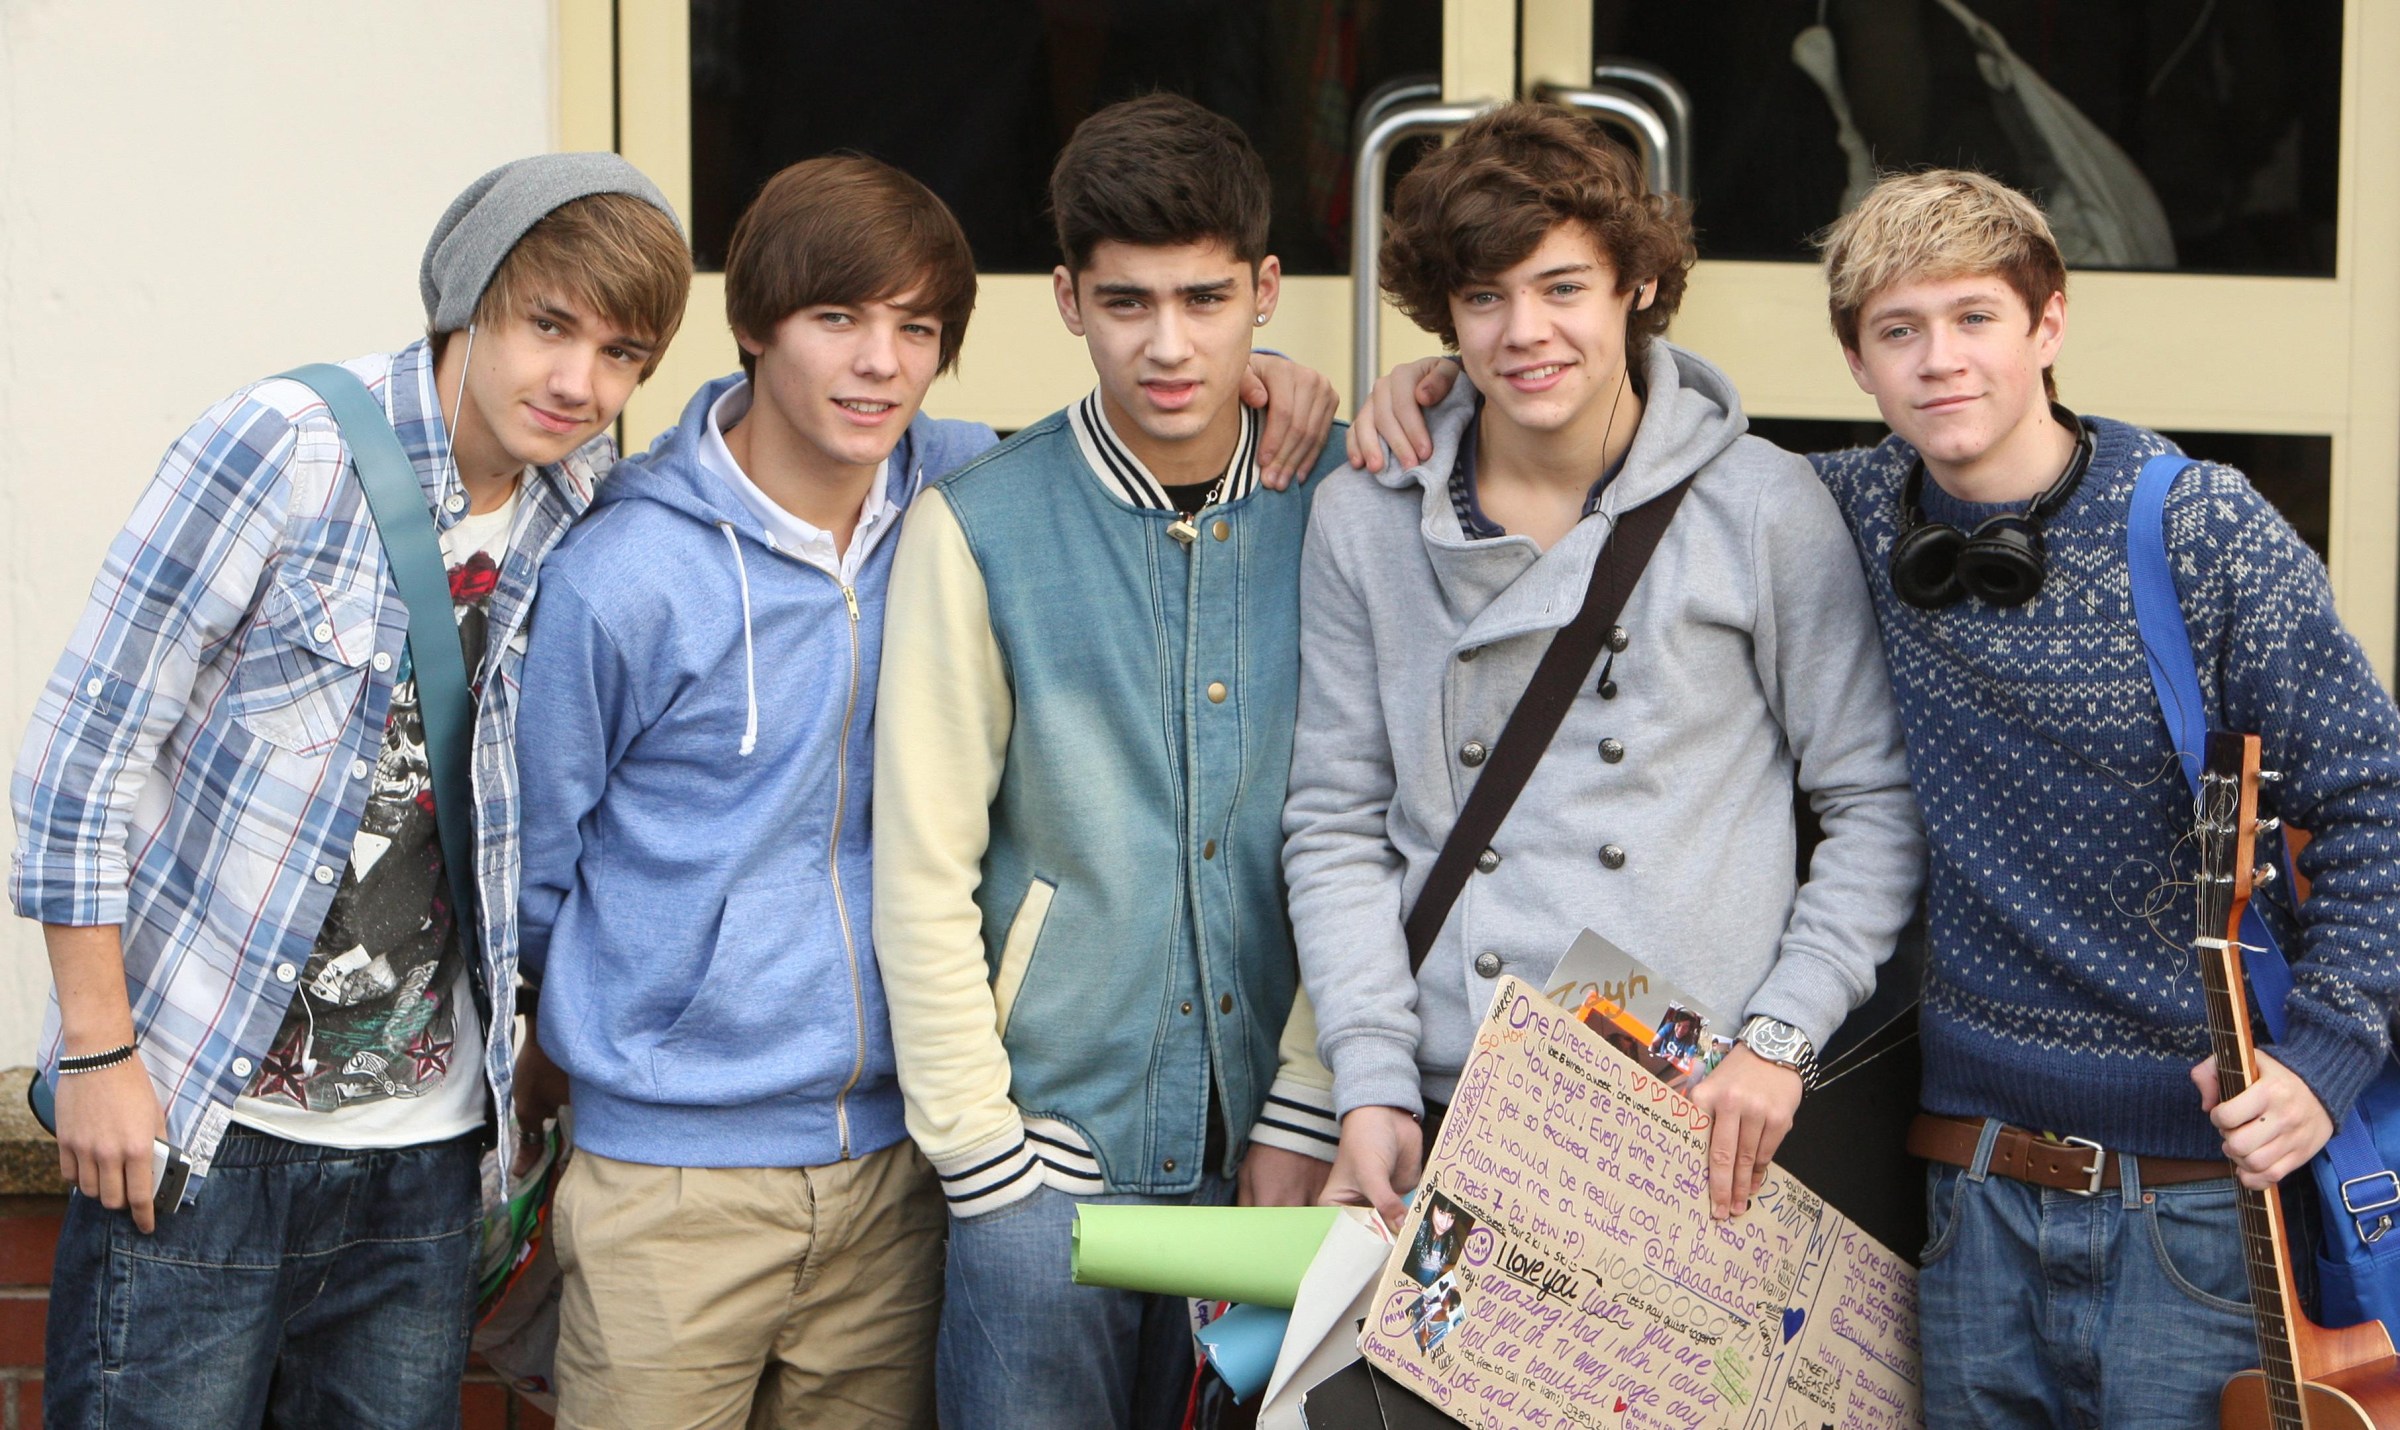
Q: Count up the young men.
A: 5